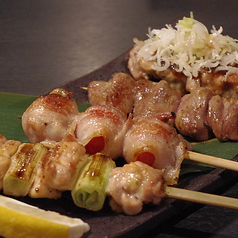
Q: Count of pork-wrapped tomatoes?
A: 3